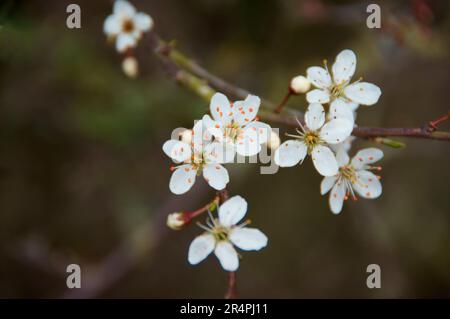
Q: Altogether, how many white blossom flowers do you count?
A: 7